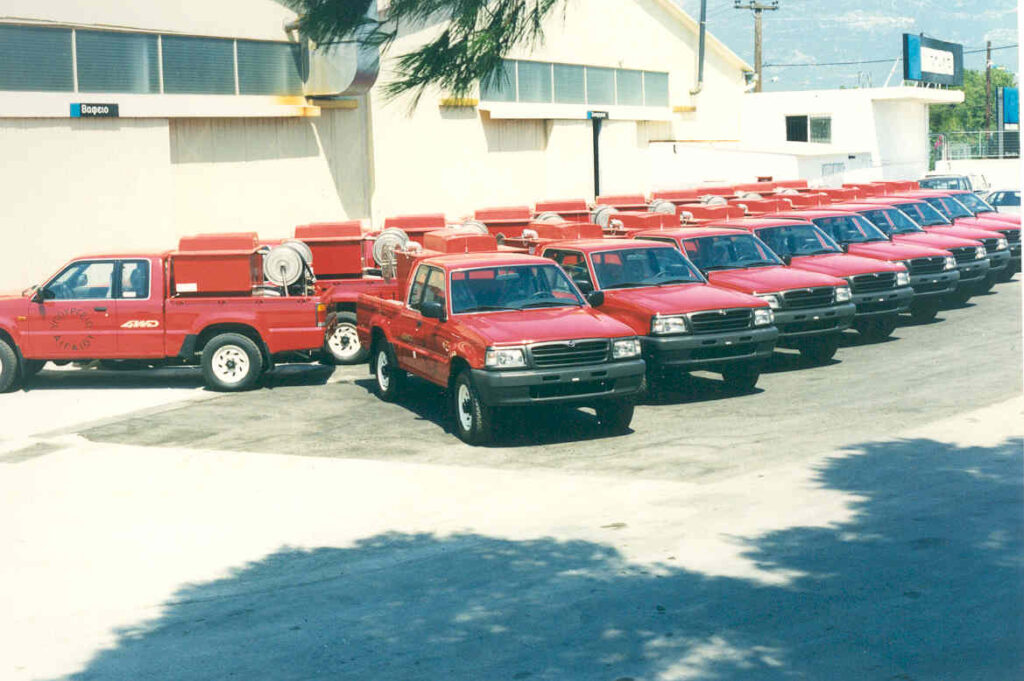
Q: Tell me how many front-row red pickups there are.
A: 9